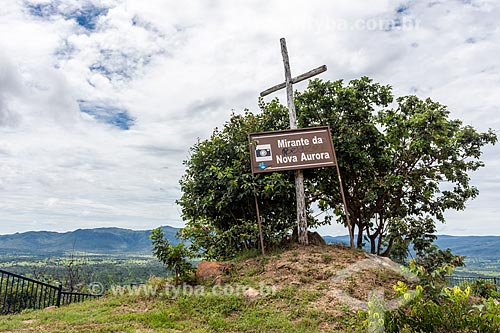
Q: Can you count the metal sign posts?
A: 2